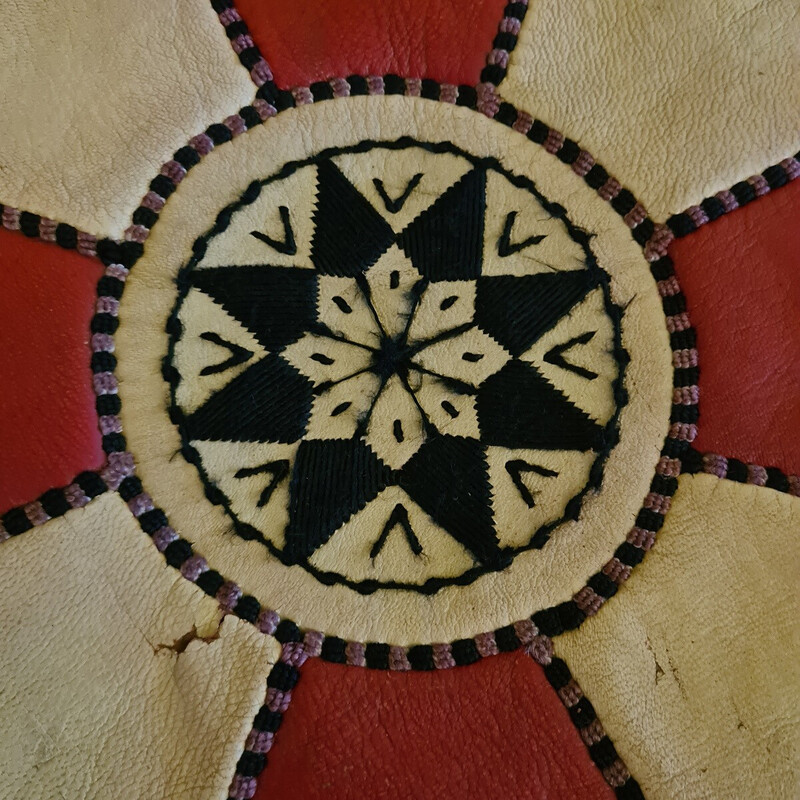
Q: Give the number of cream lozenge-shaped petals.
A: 8